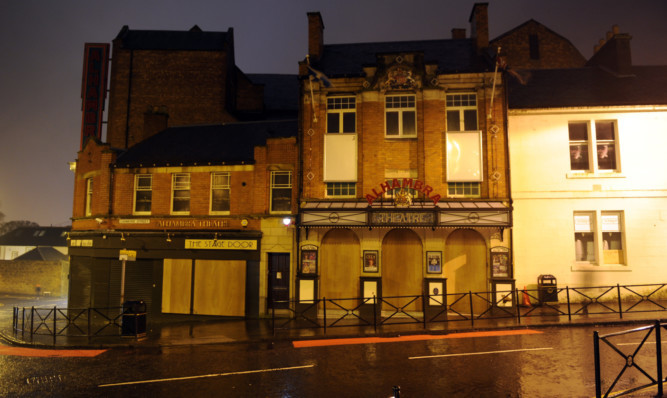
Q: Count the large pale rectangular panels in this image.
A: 2